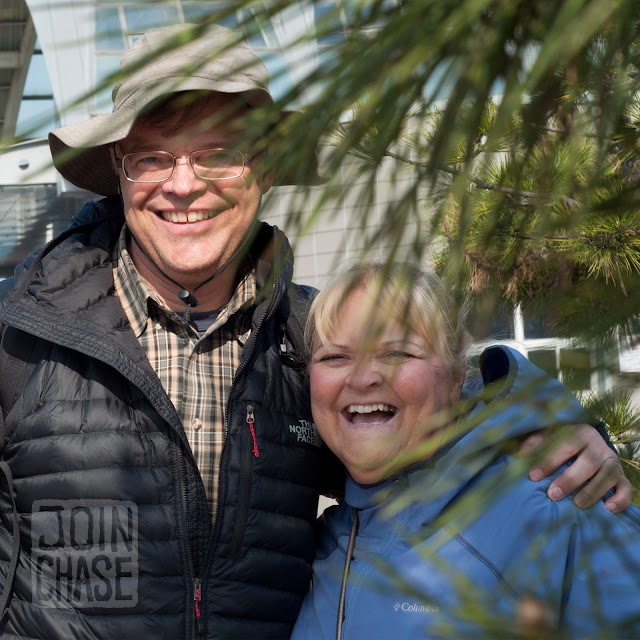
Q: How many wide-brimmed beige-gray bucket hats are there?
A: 1